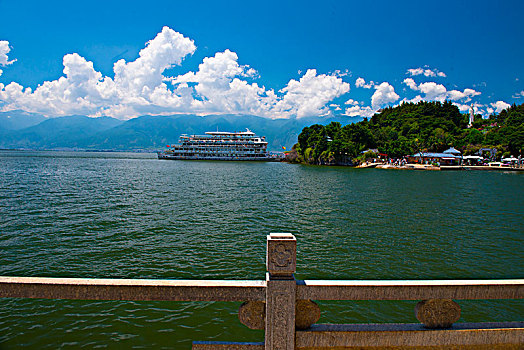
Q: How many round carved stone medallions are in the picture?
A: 3